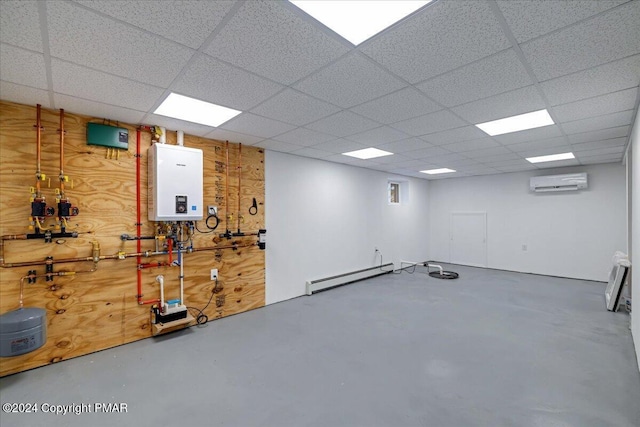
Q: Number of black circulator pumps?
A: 2